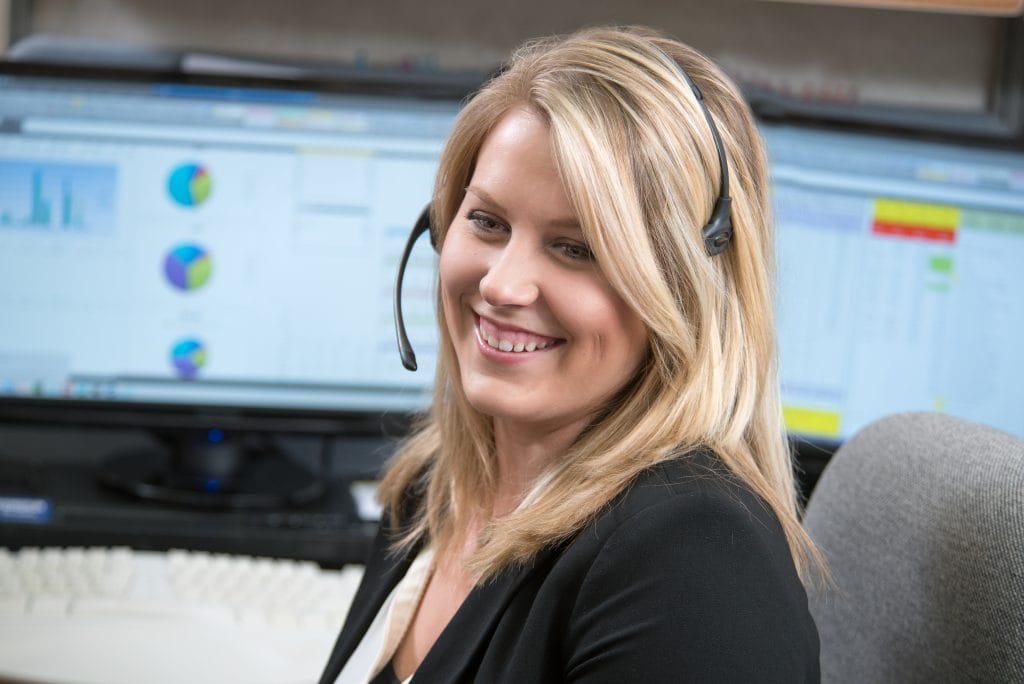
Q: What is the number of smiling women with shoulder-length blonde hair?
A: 1